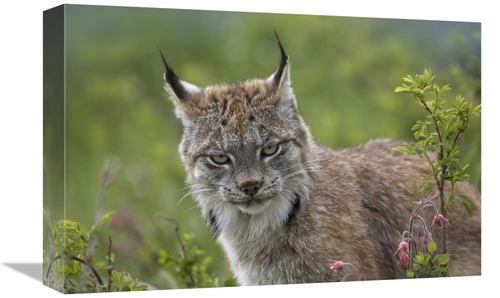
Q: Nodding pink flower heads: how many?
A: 5